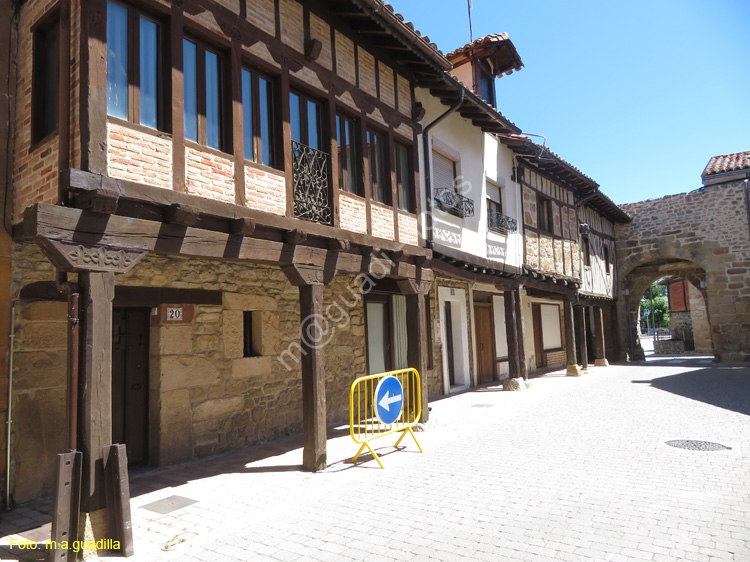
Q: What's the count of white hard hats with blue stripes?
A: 0